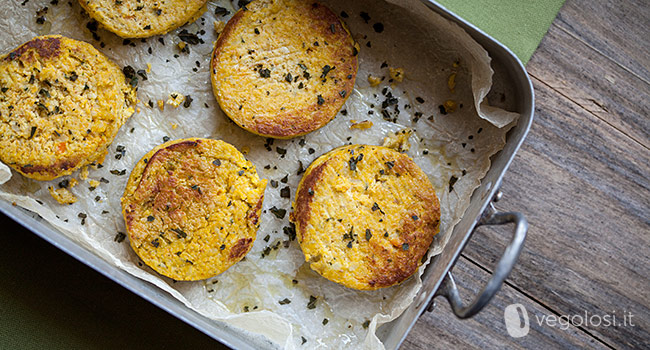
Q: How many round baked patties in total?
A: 5